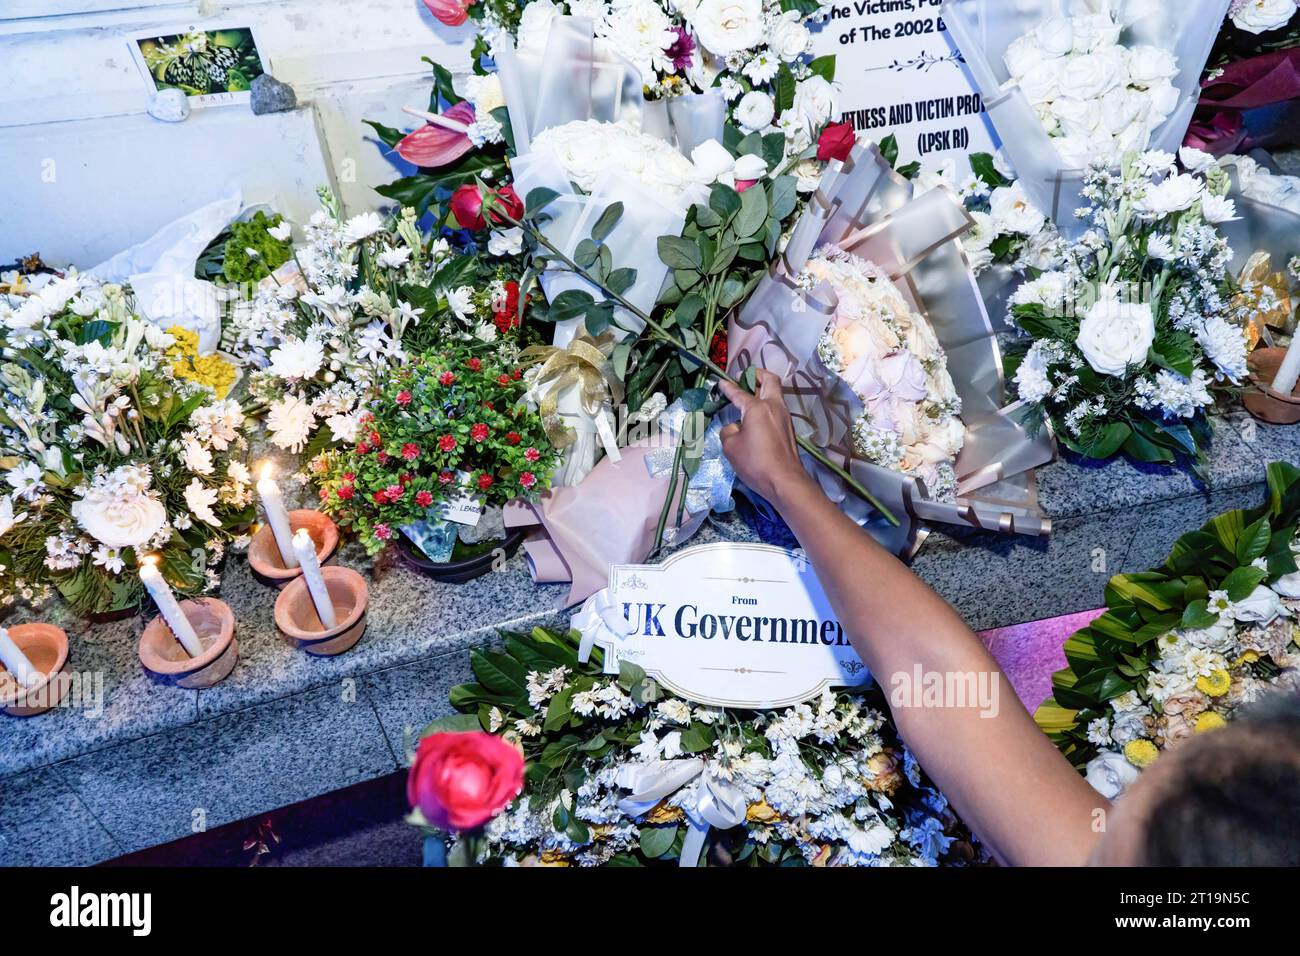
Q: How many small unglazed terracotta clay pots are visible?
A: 5